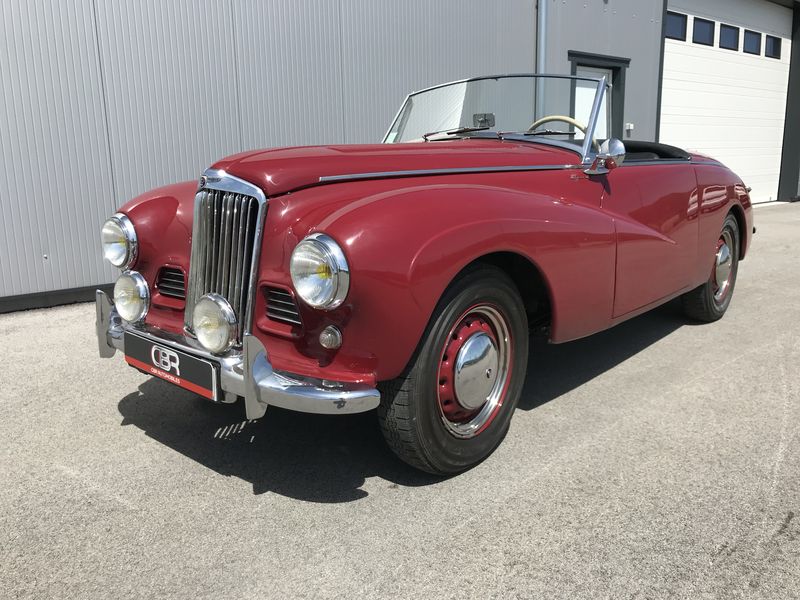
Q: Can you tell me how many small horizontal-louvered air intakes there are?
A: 2